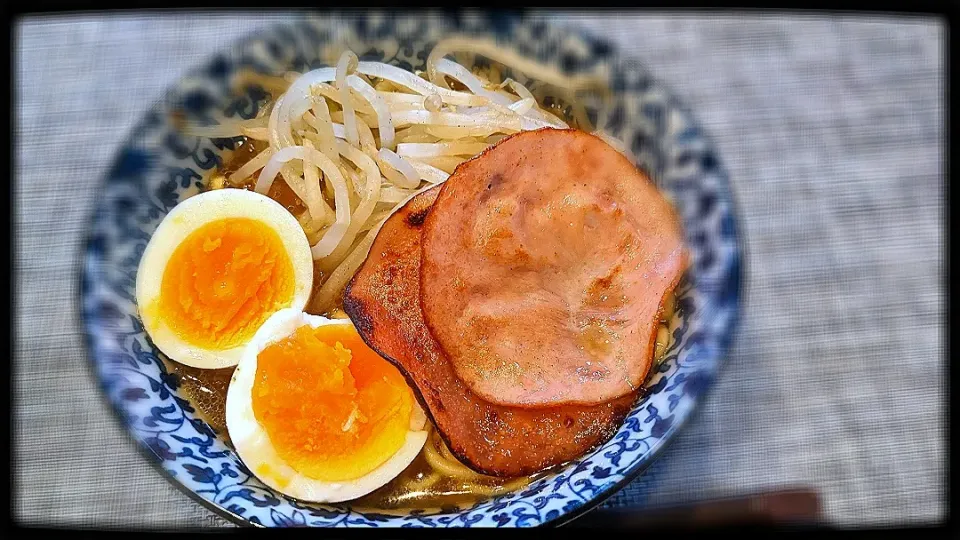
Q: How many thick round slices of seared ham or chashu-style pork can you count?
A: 2